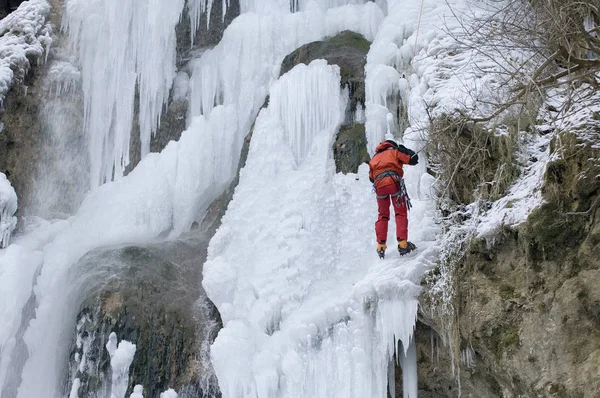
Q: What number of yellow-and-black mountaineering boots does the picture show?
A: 2